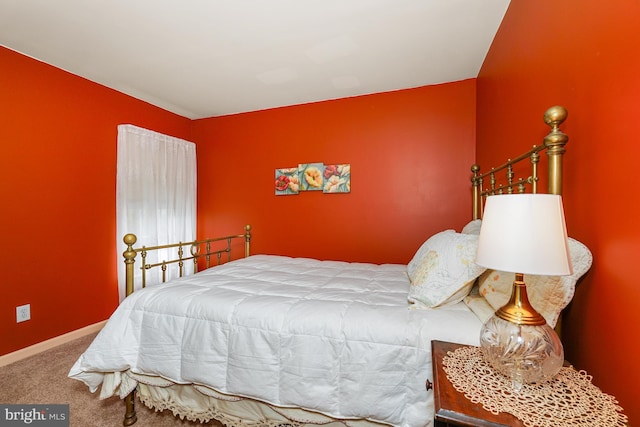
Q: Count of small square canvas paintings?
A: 3